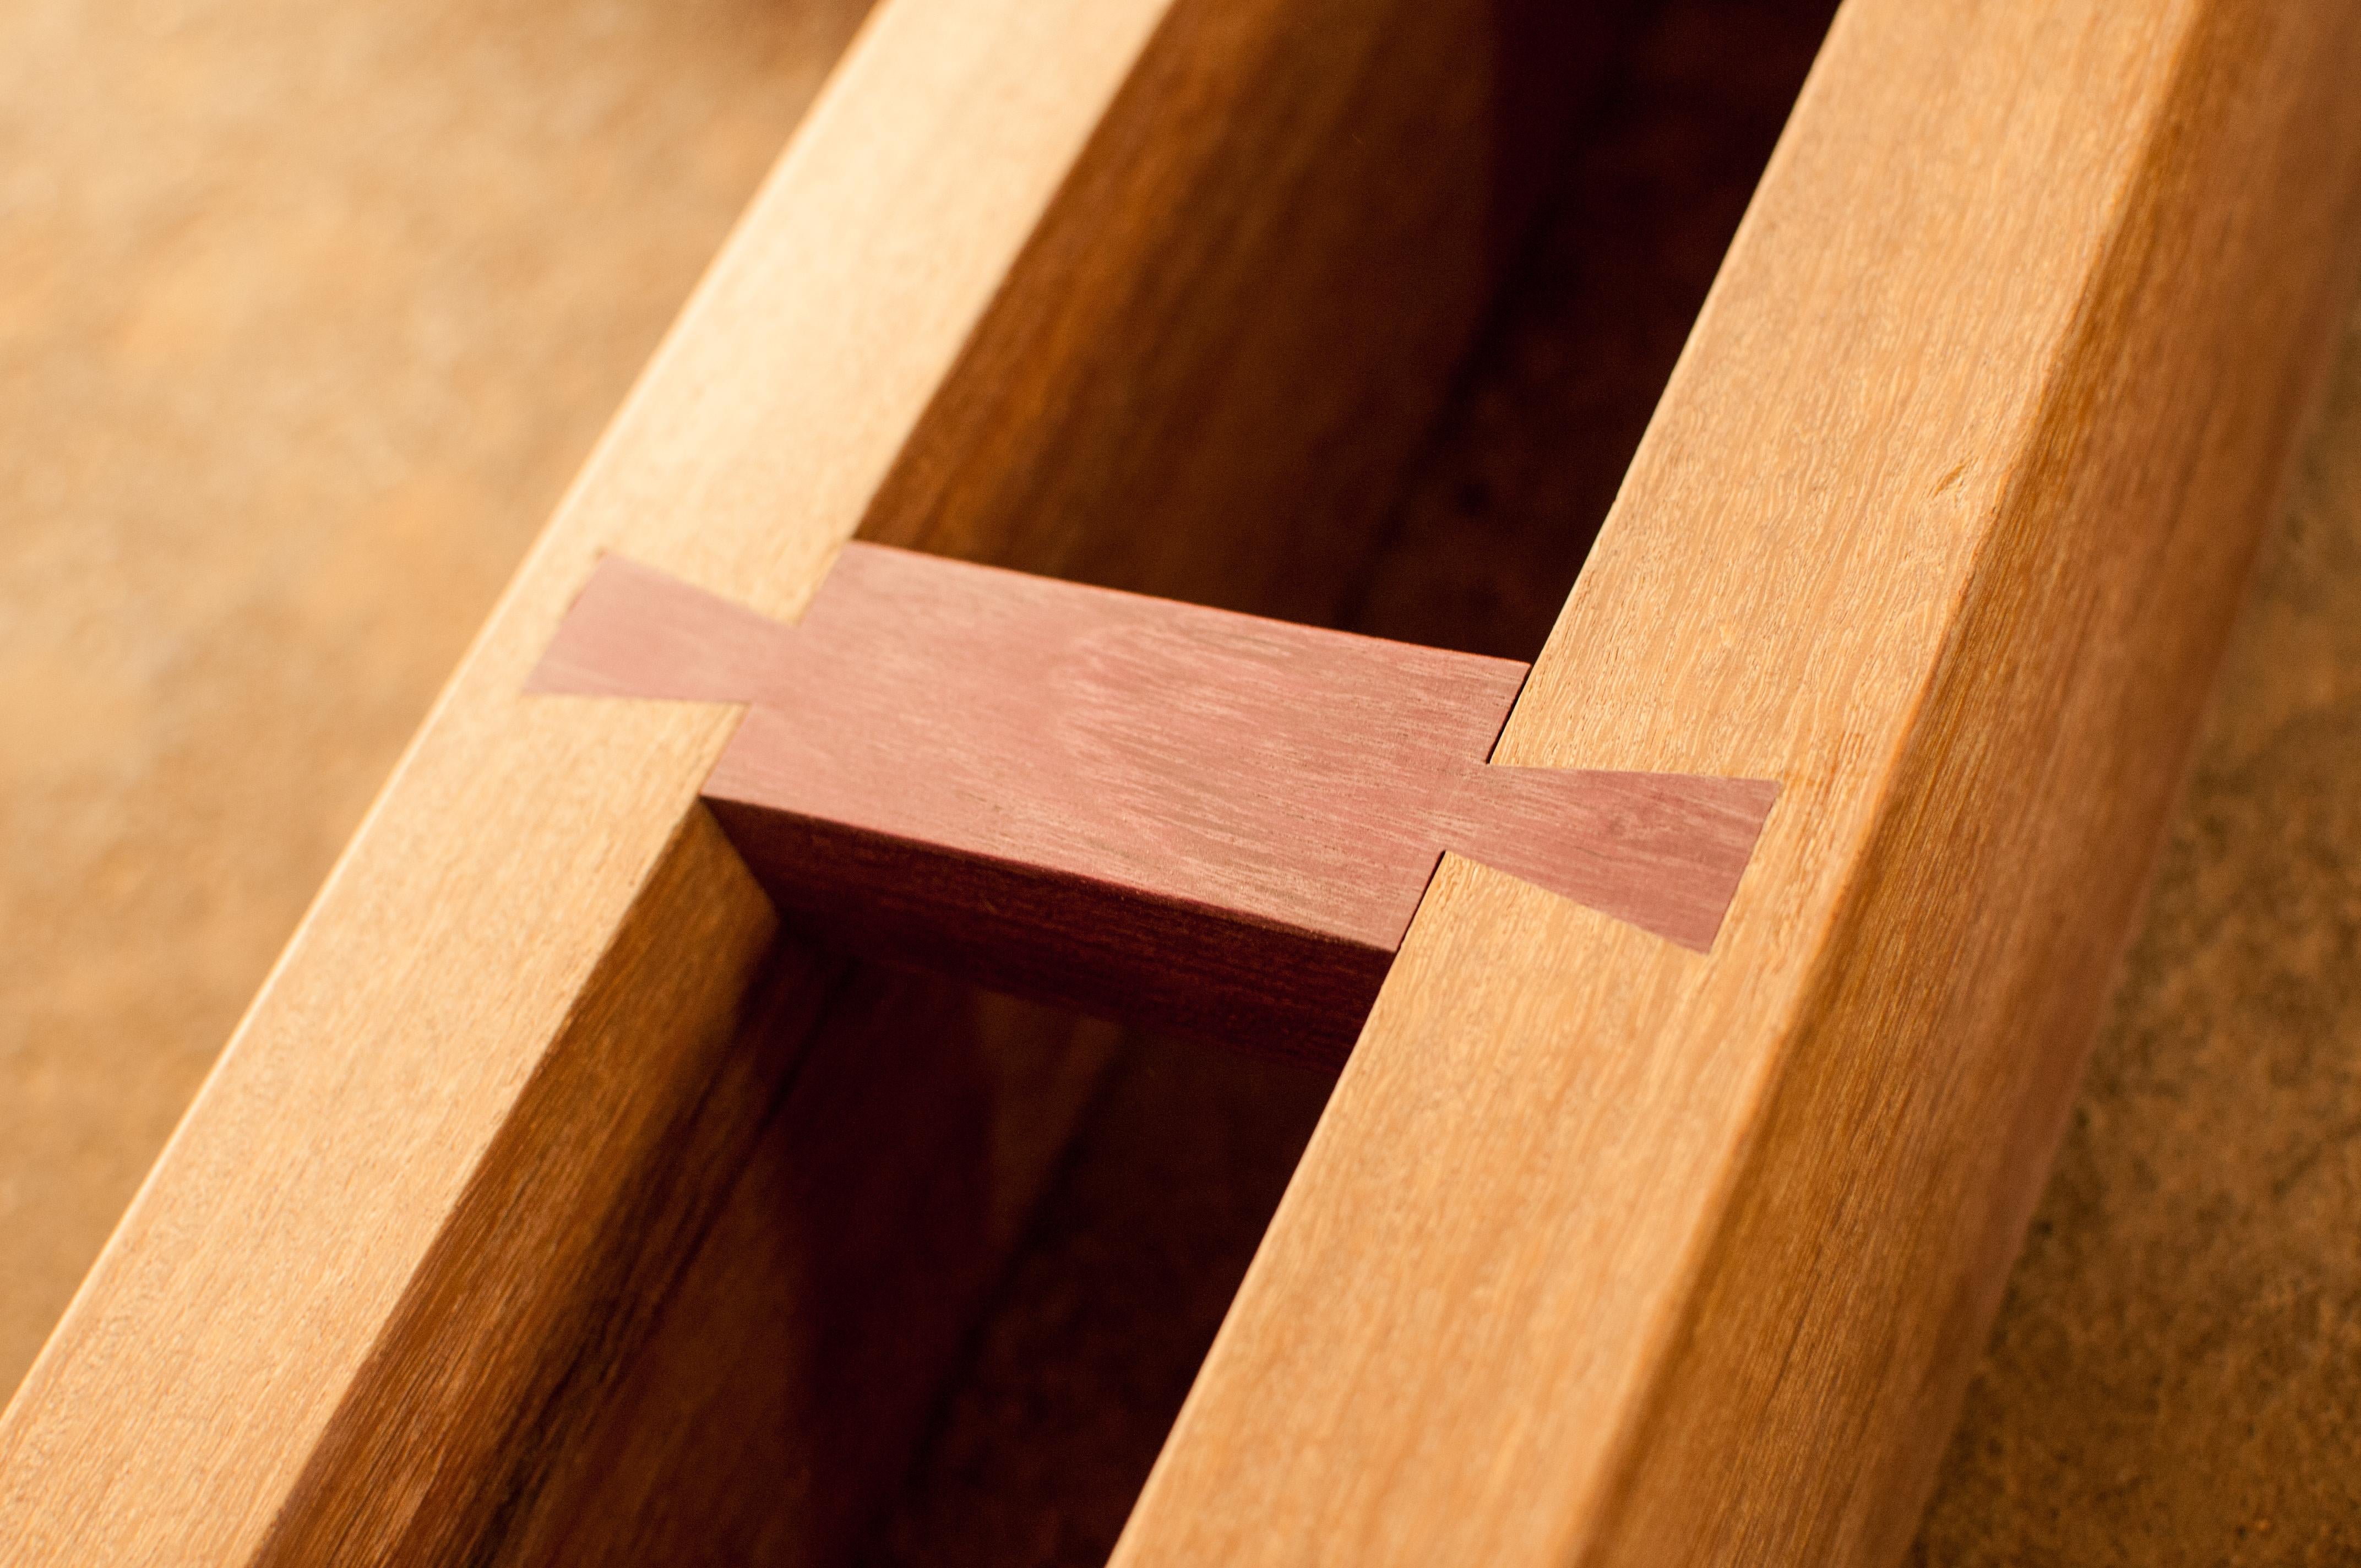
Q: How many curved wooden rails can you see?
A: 0